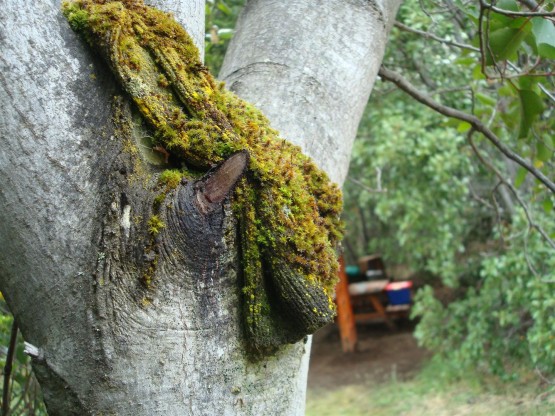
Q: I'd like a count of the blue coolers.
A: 1